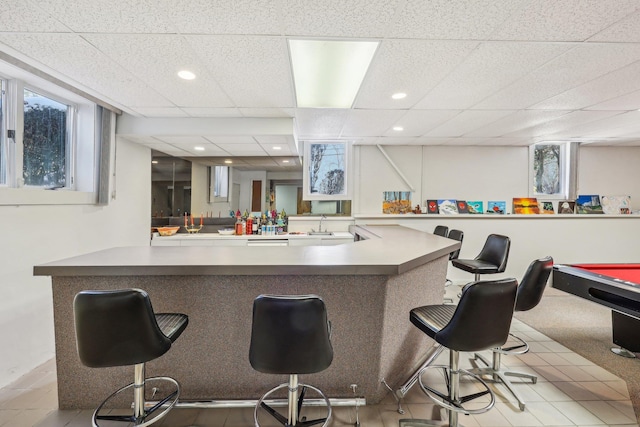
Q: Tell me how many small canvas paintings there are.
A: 11